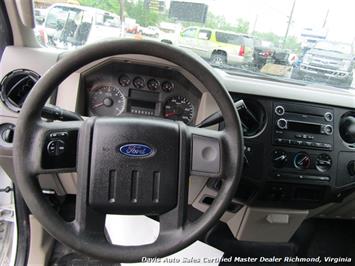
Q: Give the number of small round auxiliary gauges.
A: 4